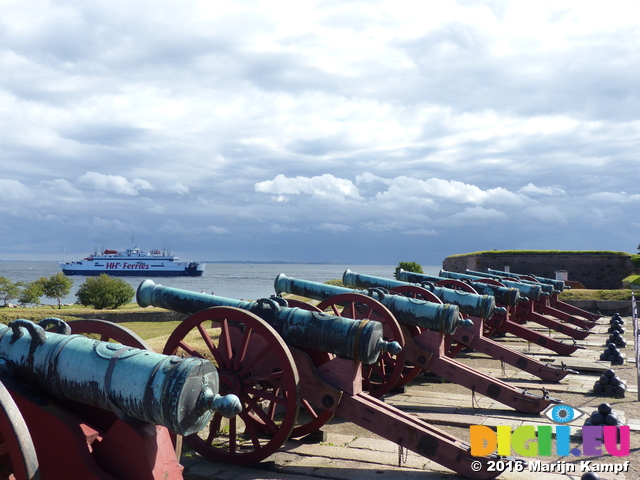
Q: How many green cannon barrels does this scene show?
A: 8